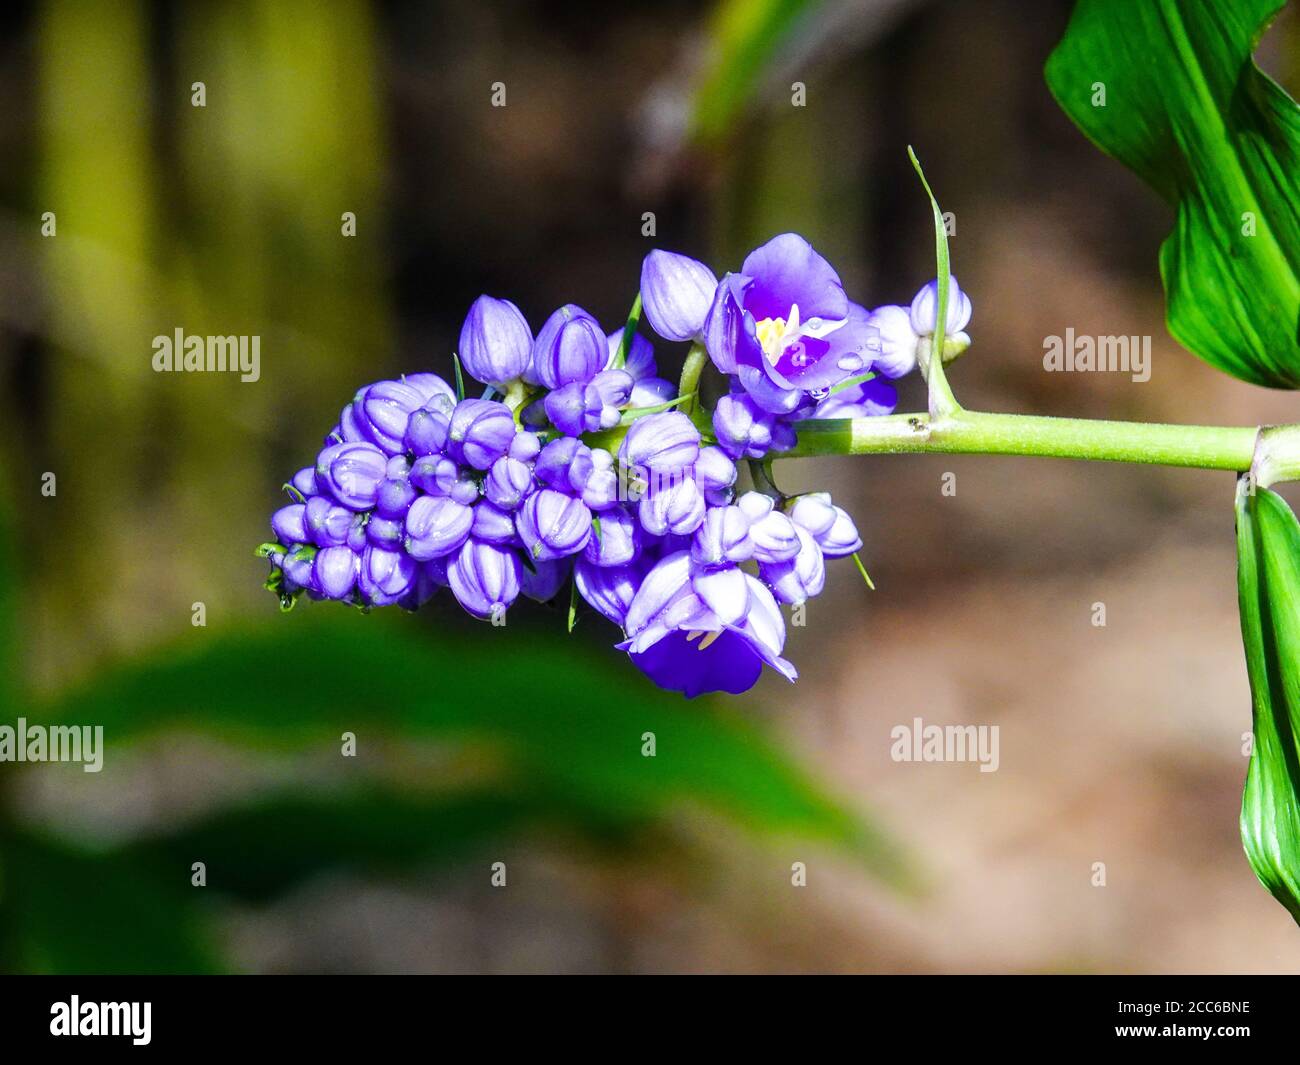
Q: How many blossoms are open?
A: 2